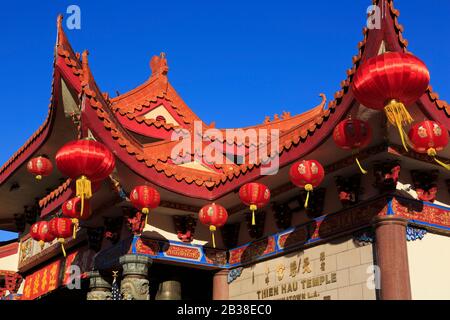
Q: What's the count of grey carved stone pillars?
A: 2